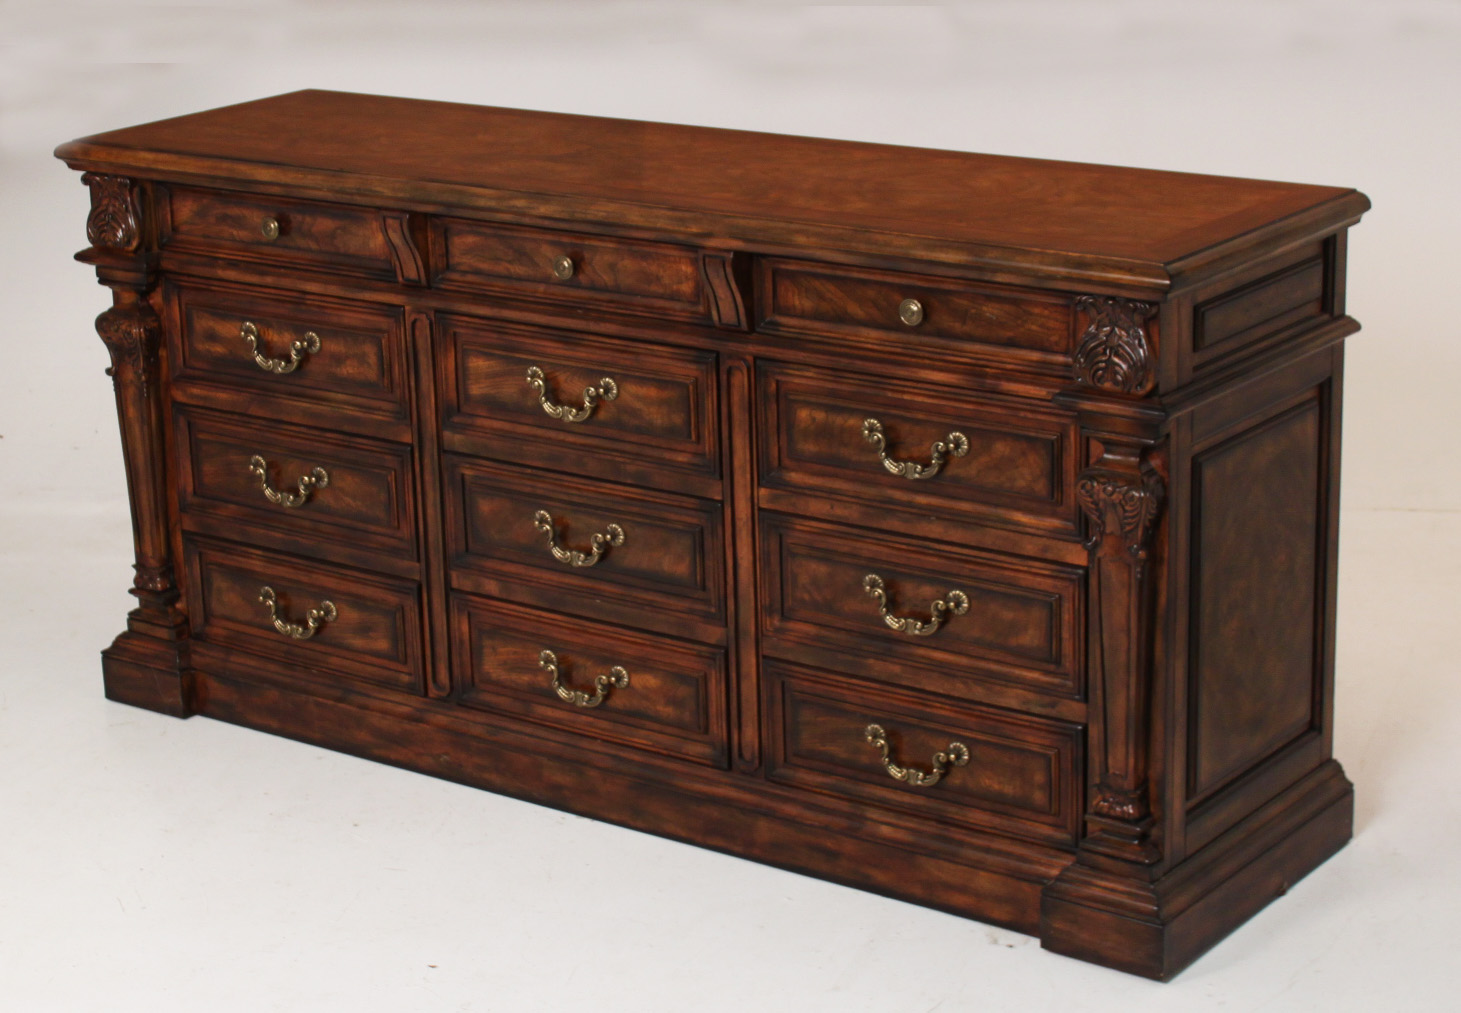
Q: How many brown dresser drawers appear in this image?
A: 12